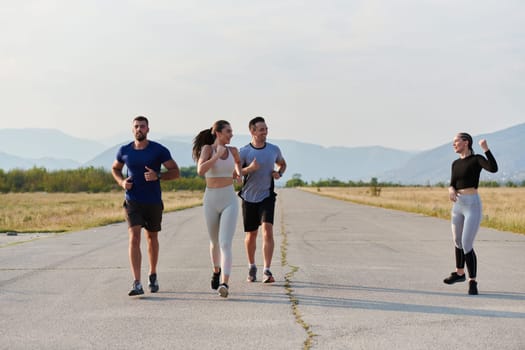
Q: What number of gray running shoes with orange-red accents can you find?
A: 2